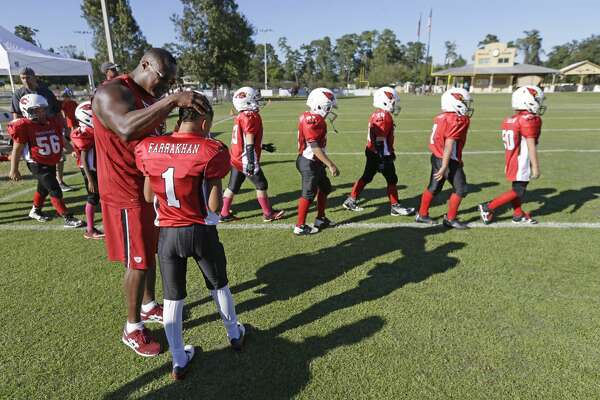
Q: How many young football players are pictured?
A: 8